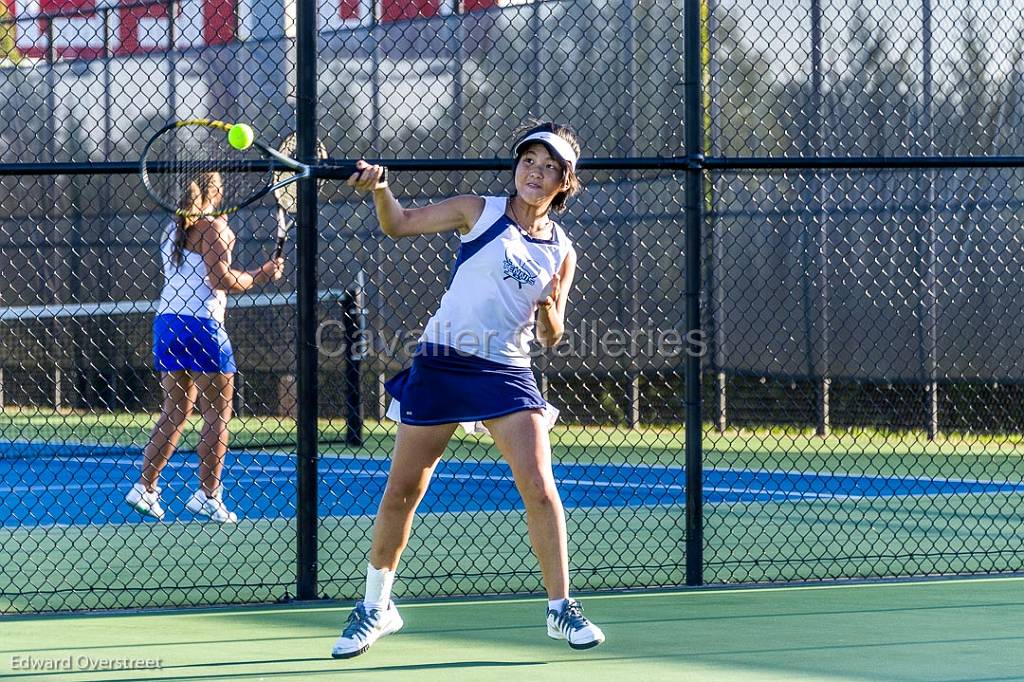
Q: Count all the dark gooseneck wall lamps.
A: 0